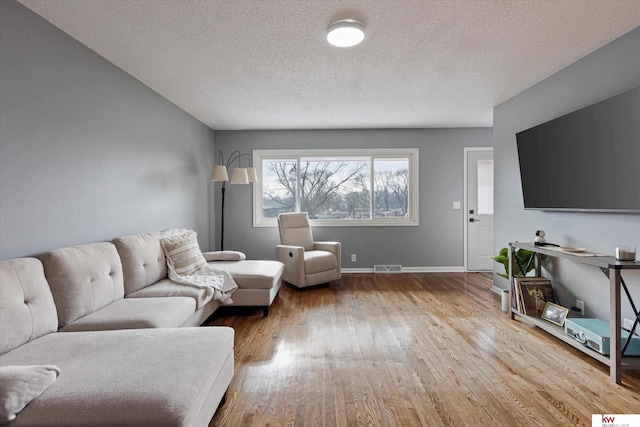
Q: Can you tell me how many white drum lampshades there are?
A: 3